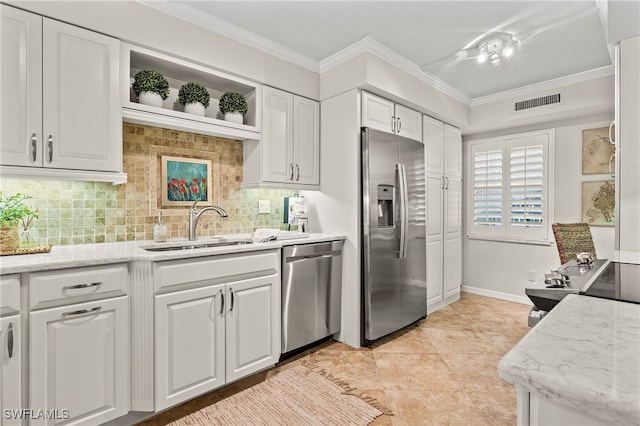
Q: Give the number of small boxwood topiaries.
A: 3